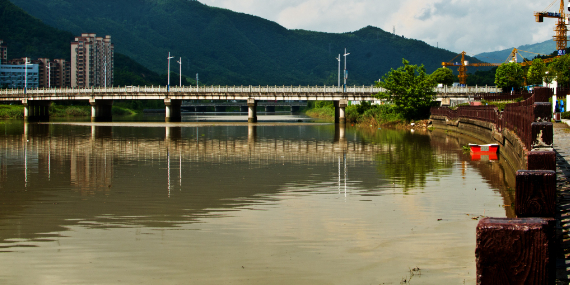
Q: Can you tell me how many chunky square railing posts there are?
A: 6